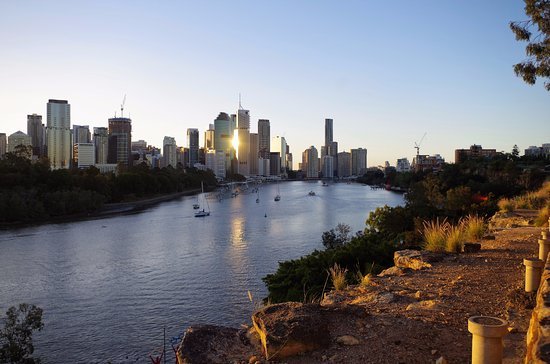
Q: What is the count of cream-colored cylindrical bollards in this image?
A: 4